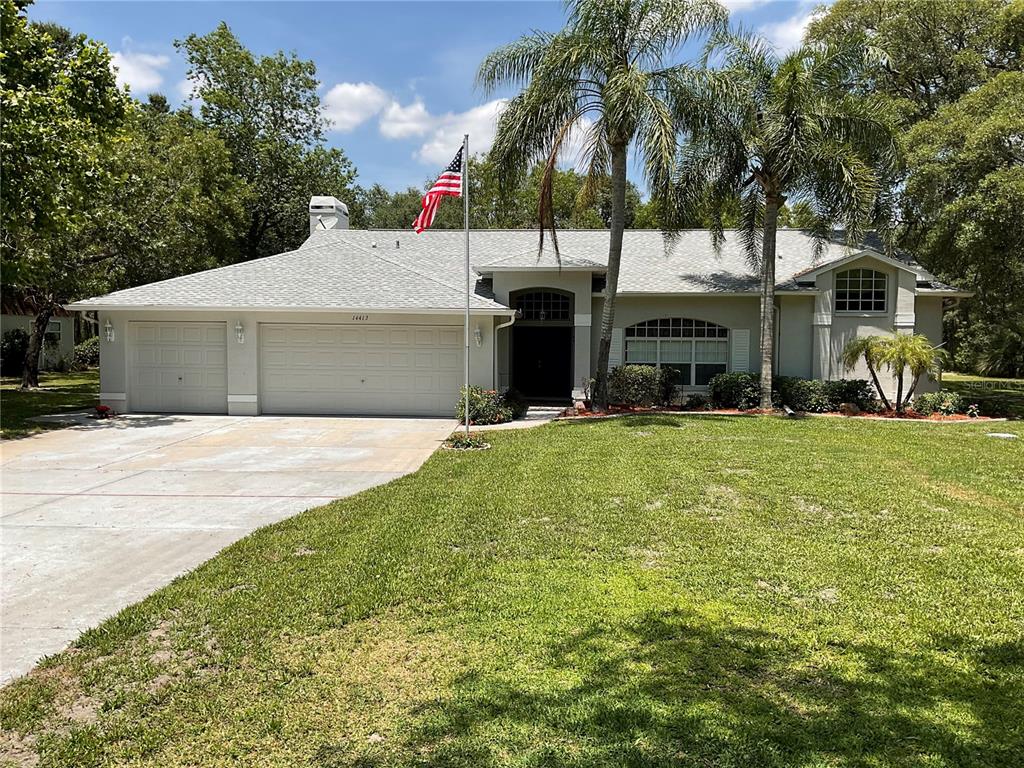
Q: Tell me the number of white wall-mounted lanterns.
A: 3